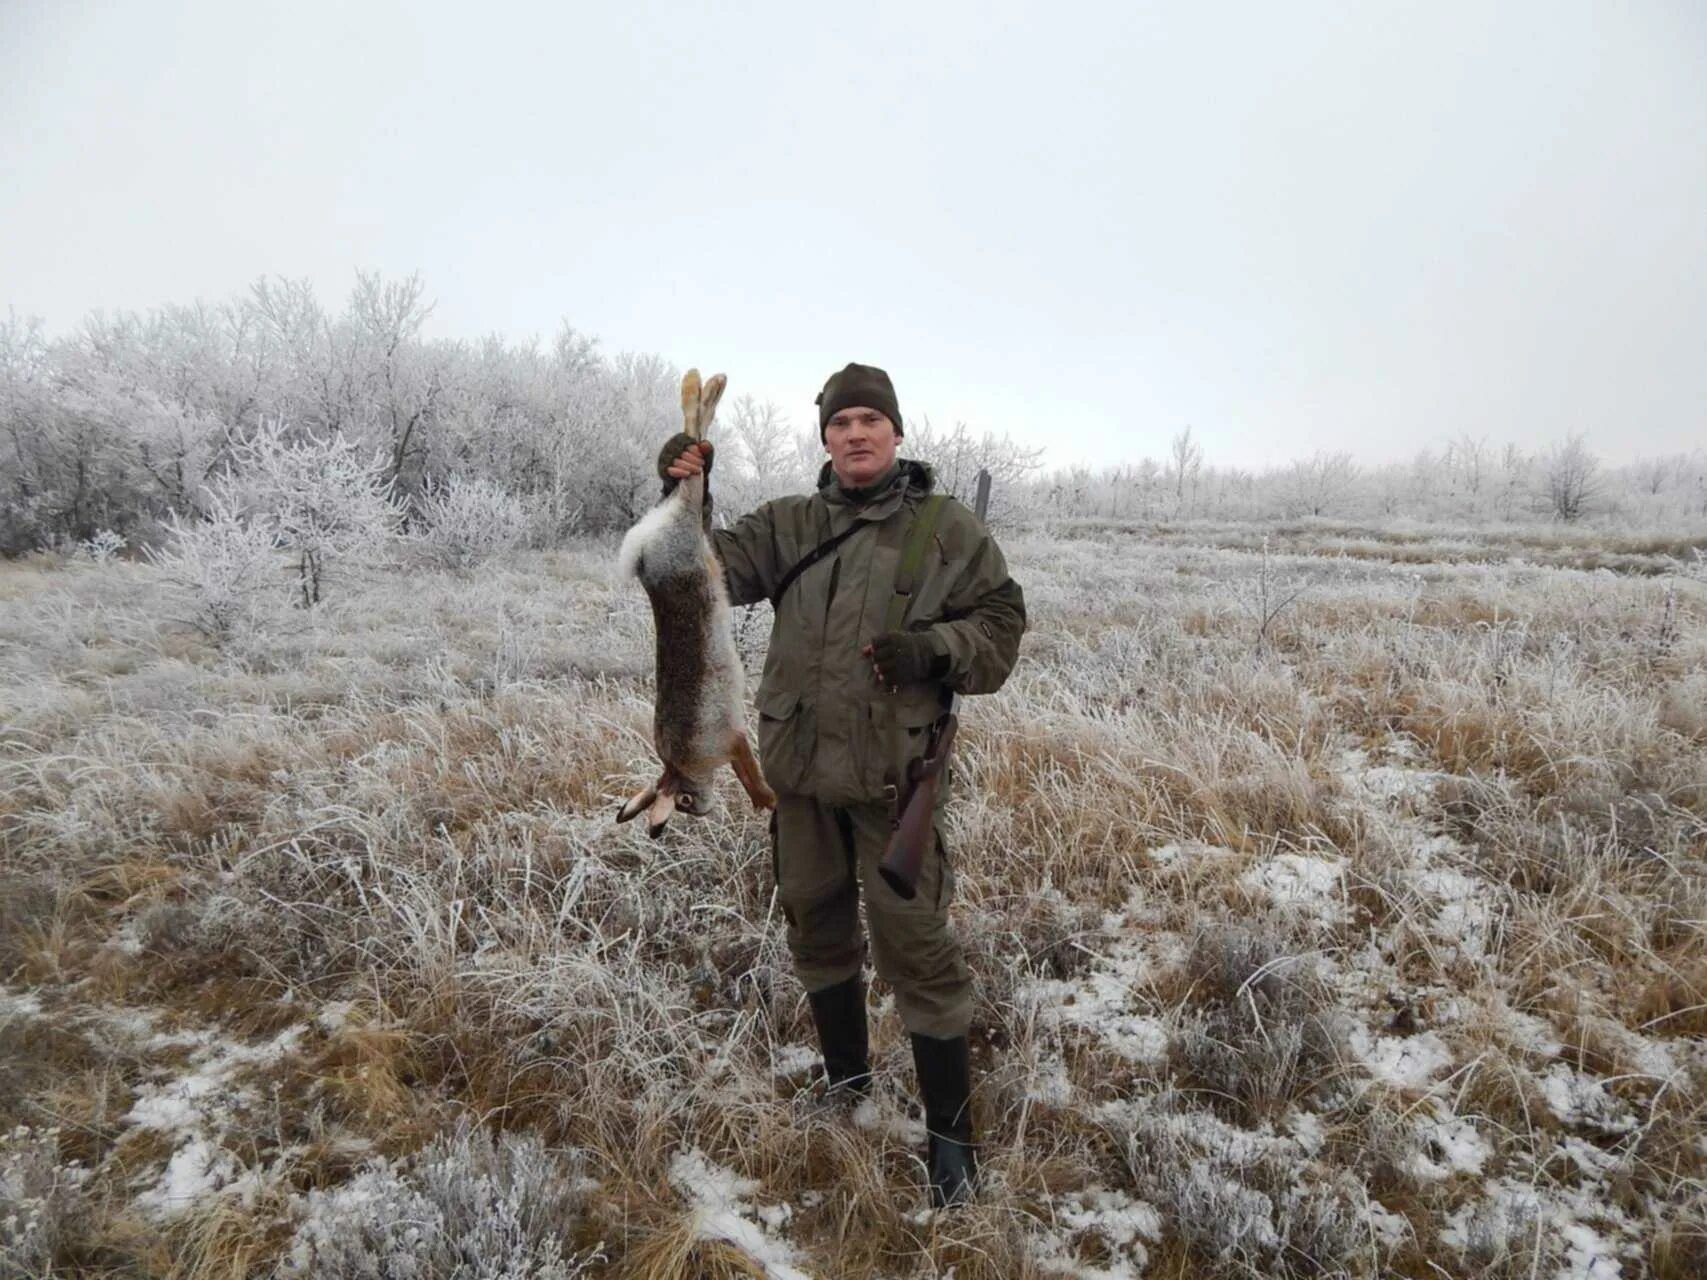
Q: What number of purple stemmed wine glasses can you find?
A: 0